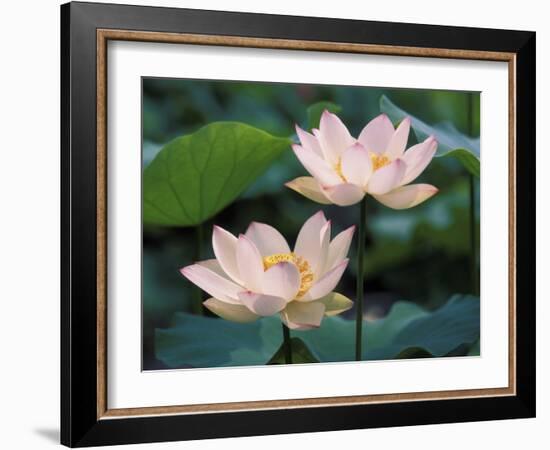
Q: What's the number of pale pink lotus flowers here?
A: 2